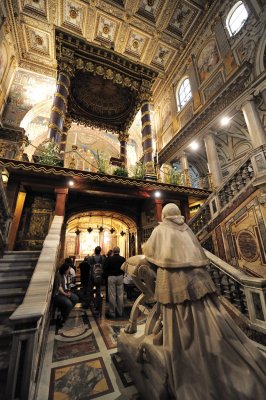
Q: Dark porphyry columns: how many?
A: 4